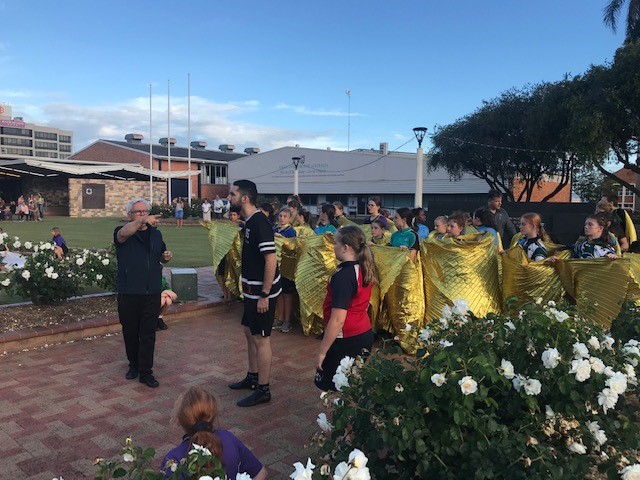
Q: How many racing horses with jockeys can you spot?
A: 0